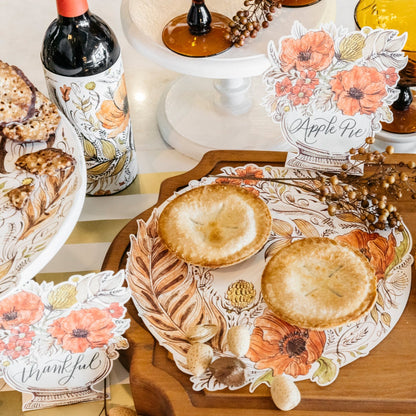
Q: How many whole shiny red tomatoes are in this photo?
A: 0